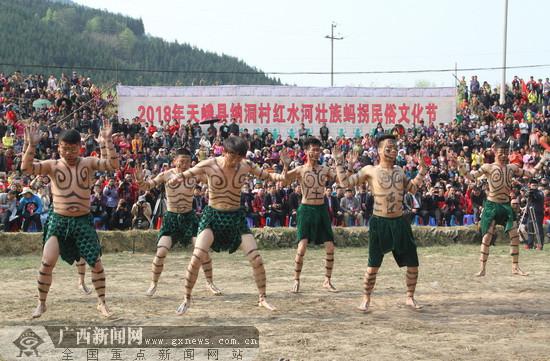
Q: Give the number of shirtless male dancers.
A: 6